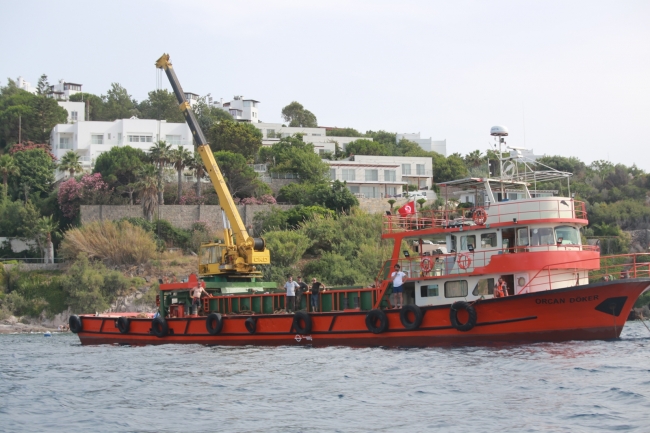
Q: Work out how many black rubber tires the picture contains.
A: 9